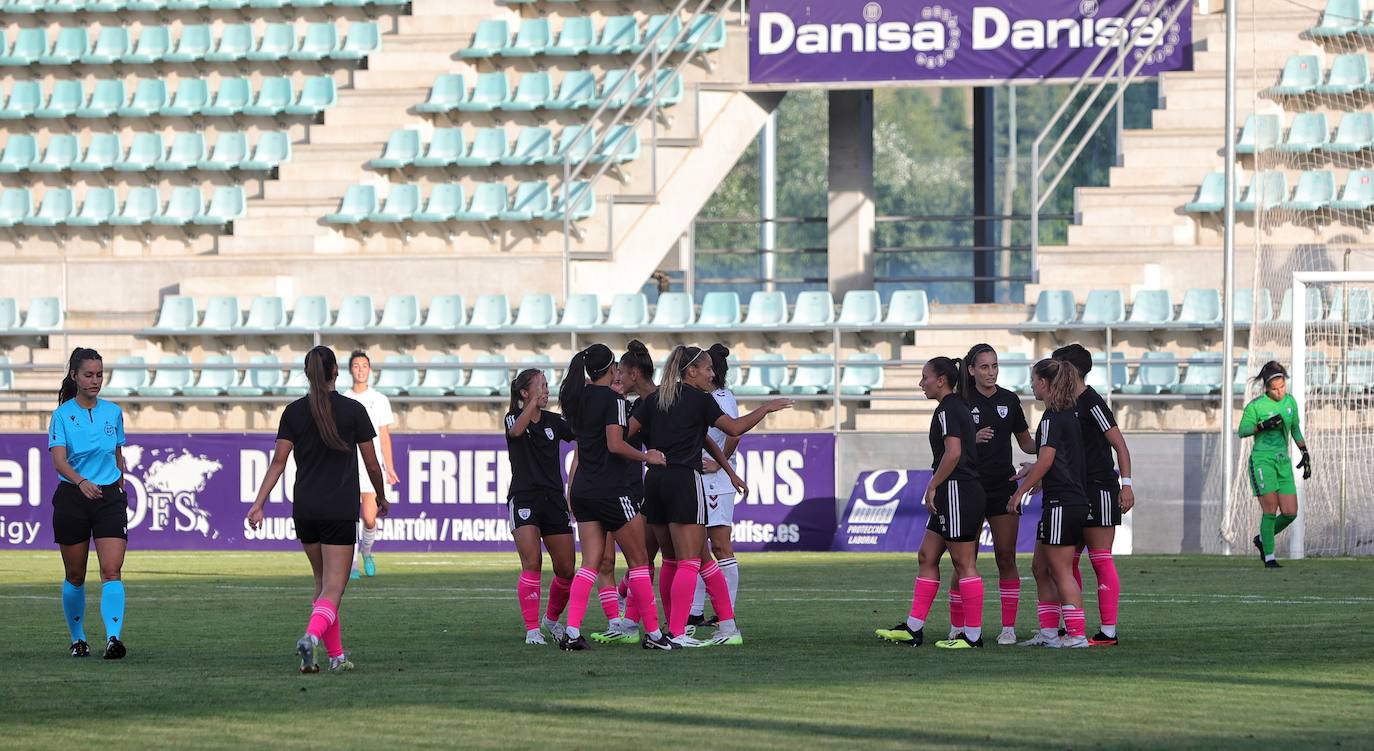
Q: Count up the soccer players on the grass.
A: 13